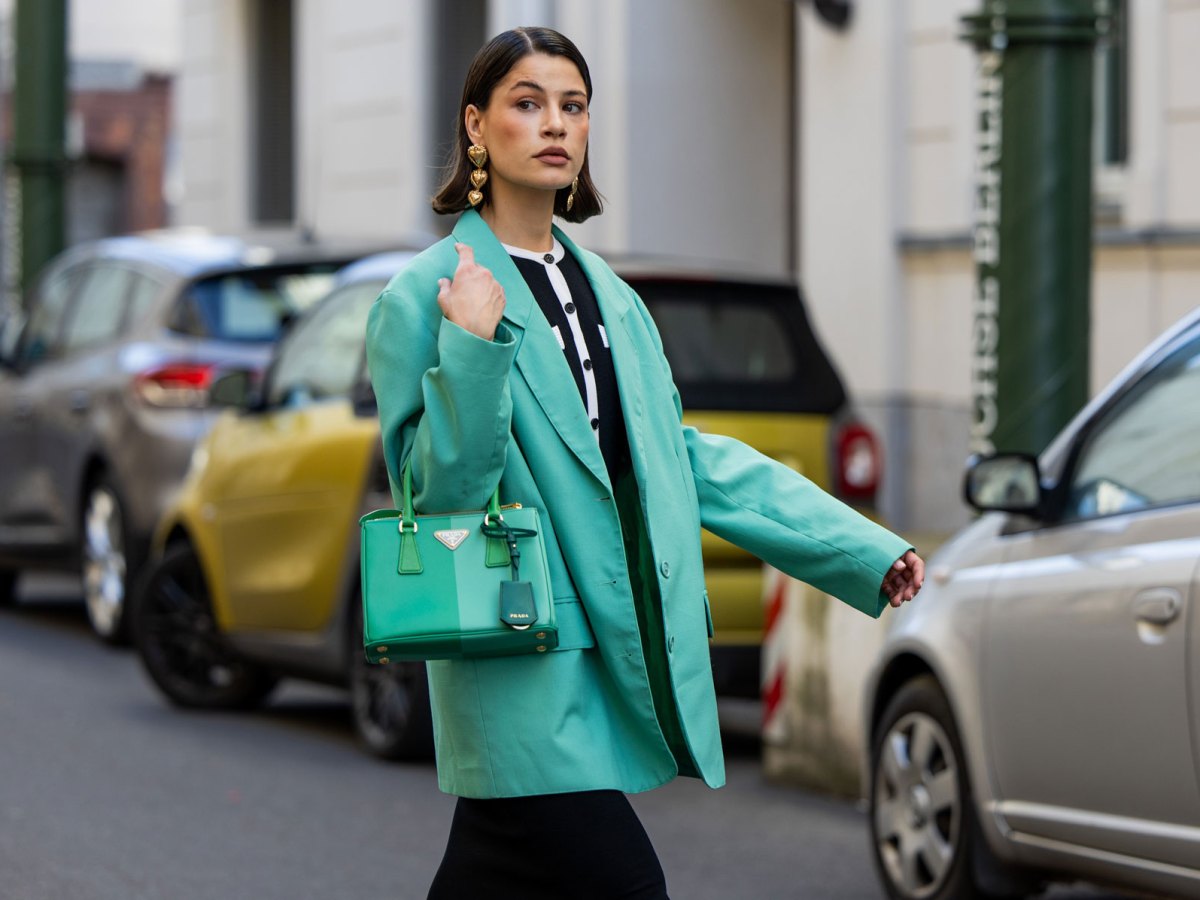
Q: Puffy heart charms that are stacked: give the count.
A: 3